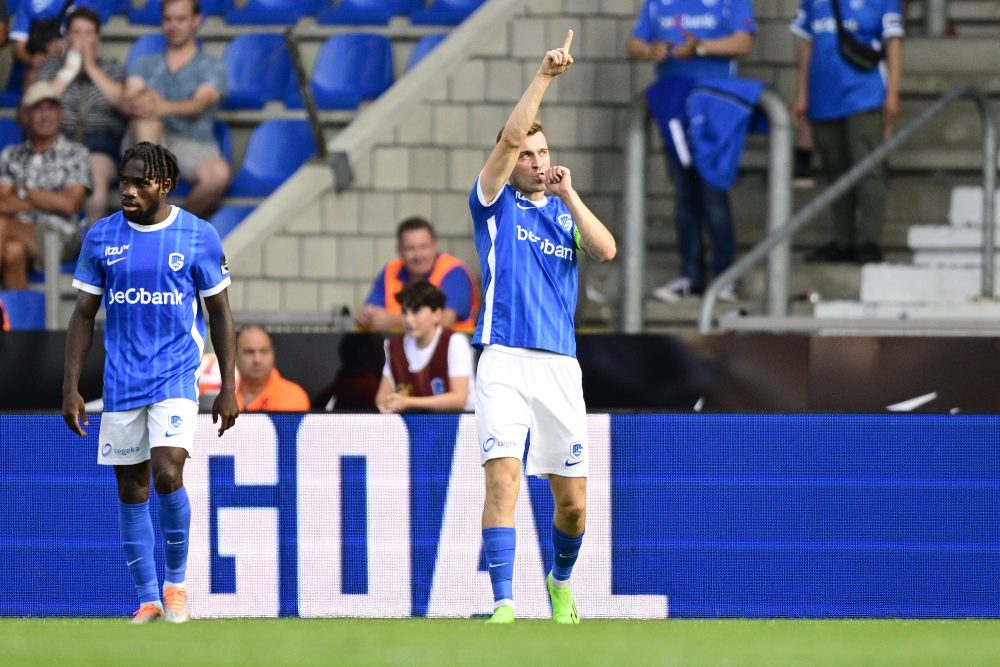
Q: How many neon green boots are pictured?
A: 2